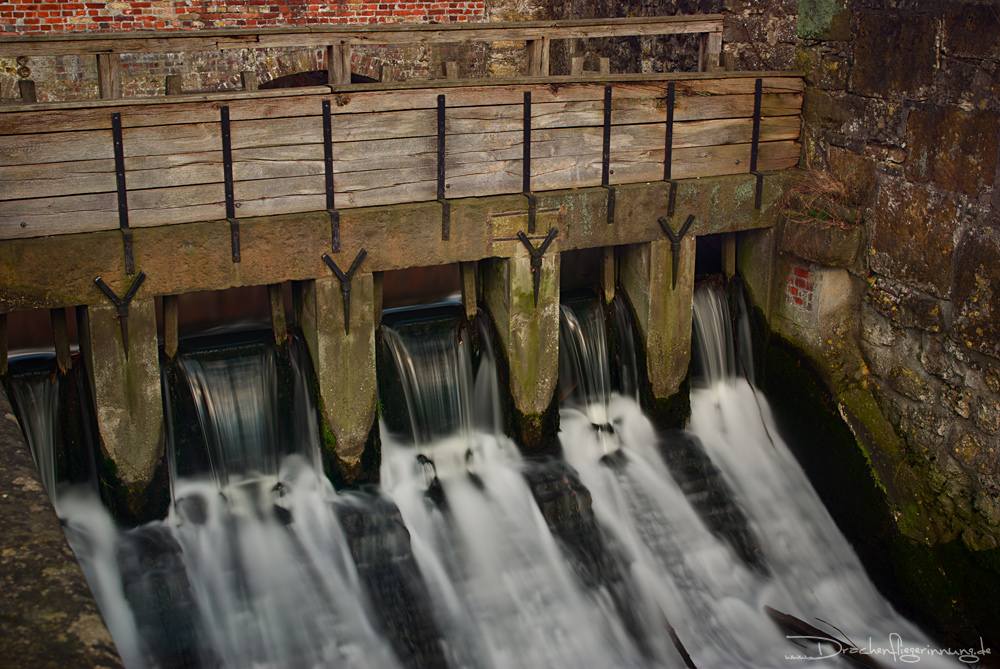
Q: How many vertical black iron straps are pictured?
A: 8